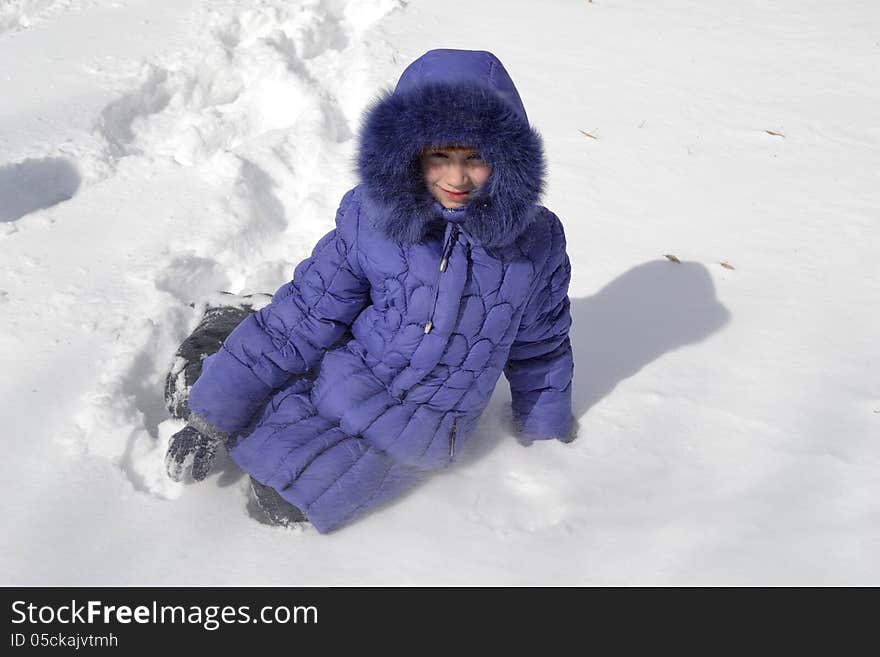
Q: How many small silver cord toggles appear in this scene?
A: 2